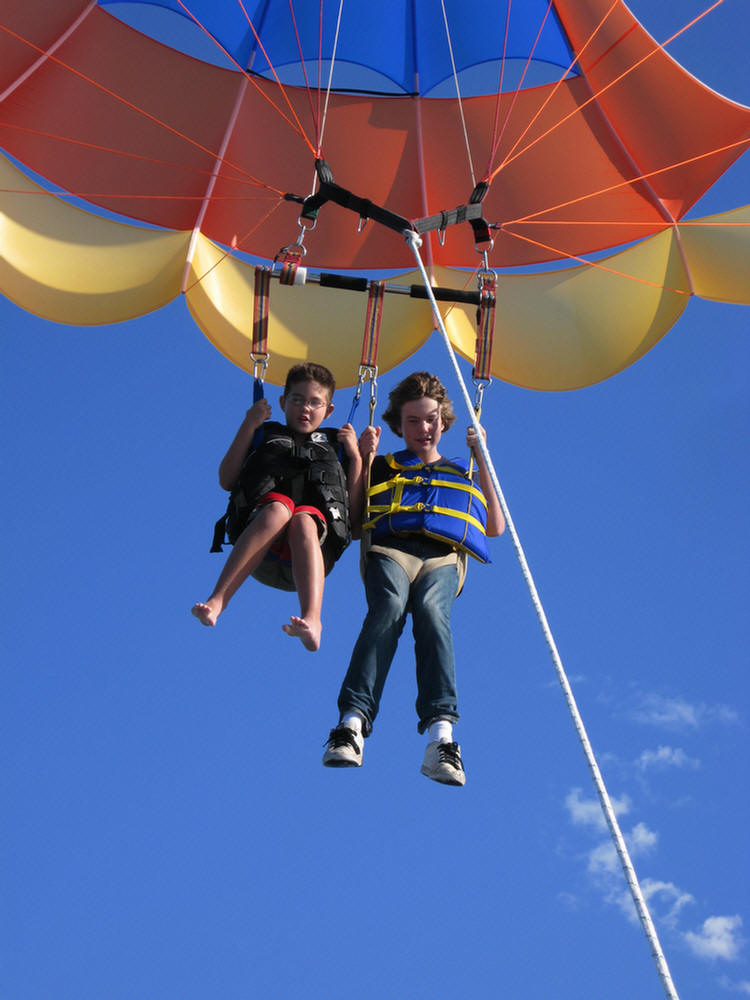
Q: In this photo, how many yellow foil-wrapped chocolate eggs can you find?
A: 0